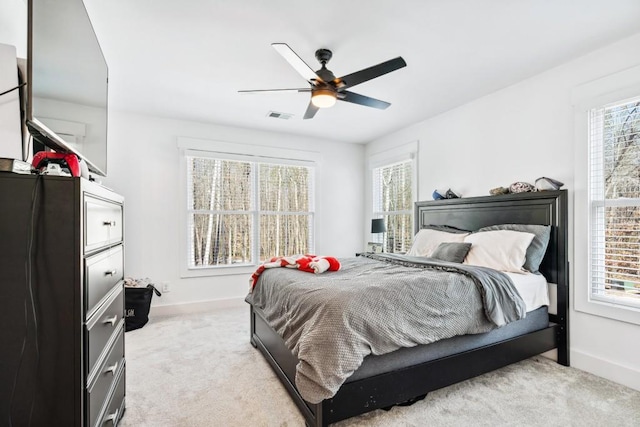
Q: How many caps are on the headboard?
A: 5